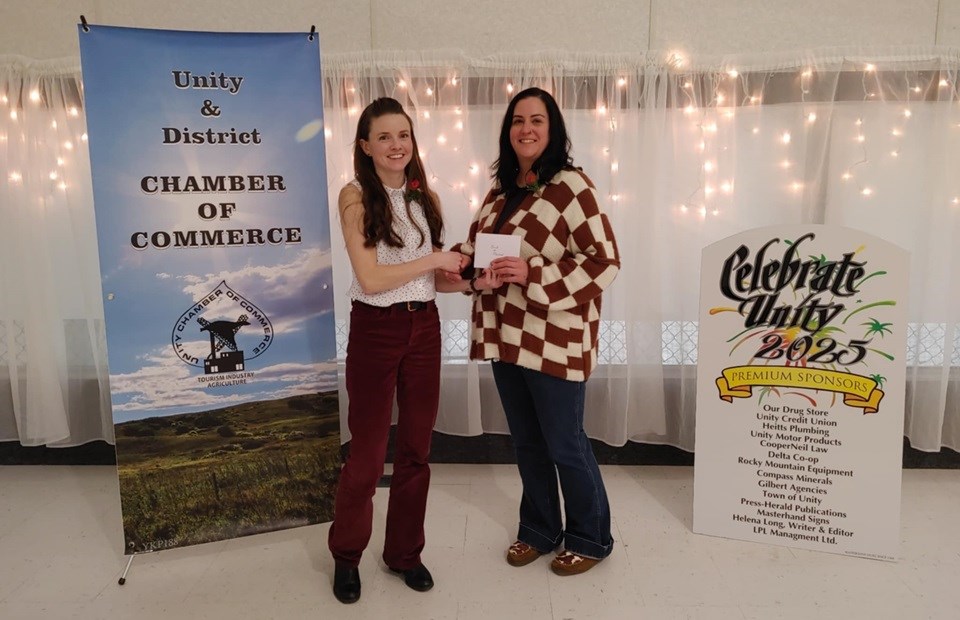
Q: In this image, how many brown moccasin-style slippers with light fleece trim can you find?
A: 2